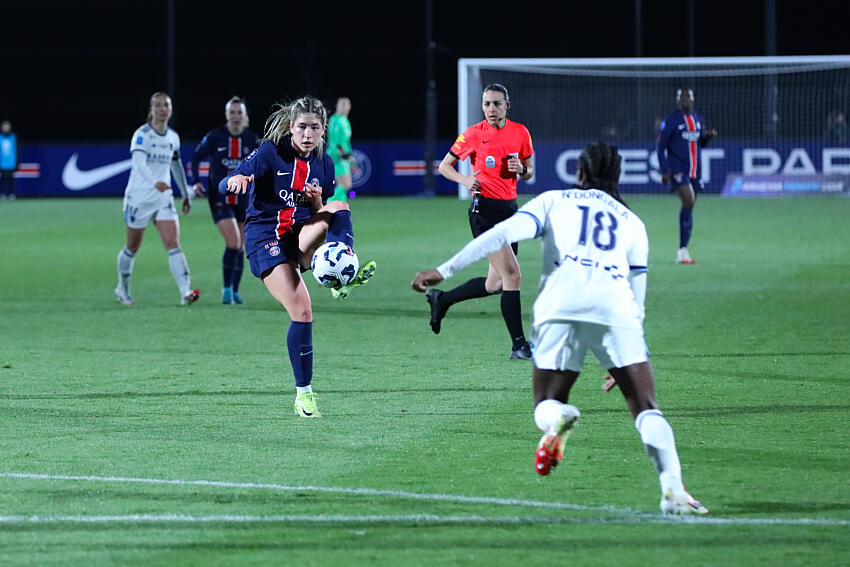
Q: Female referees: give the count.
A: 1